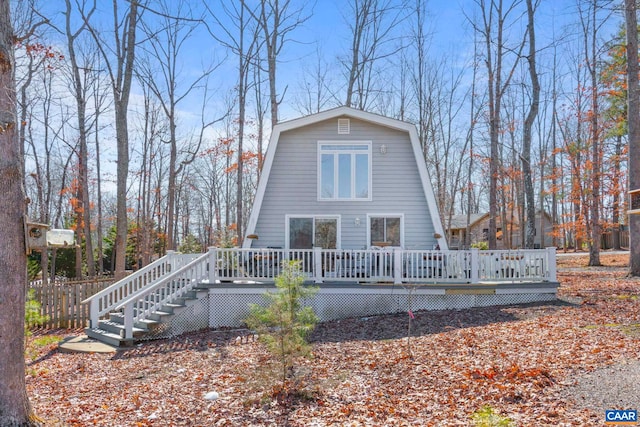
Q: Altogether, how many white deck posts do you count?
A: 8